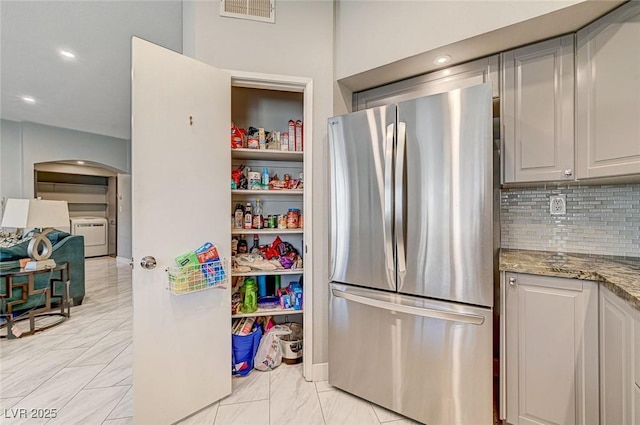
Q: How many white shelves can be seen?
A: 5